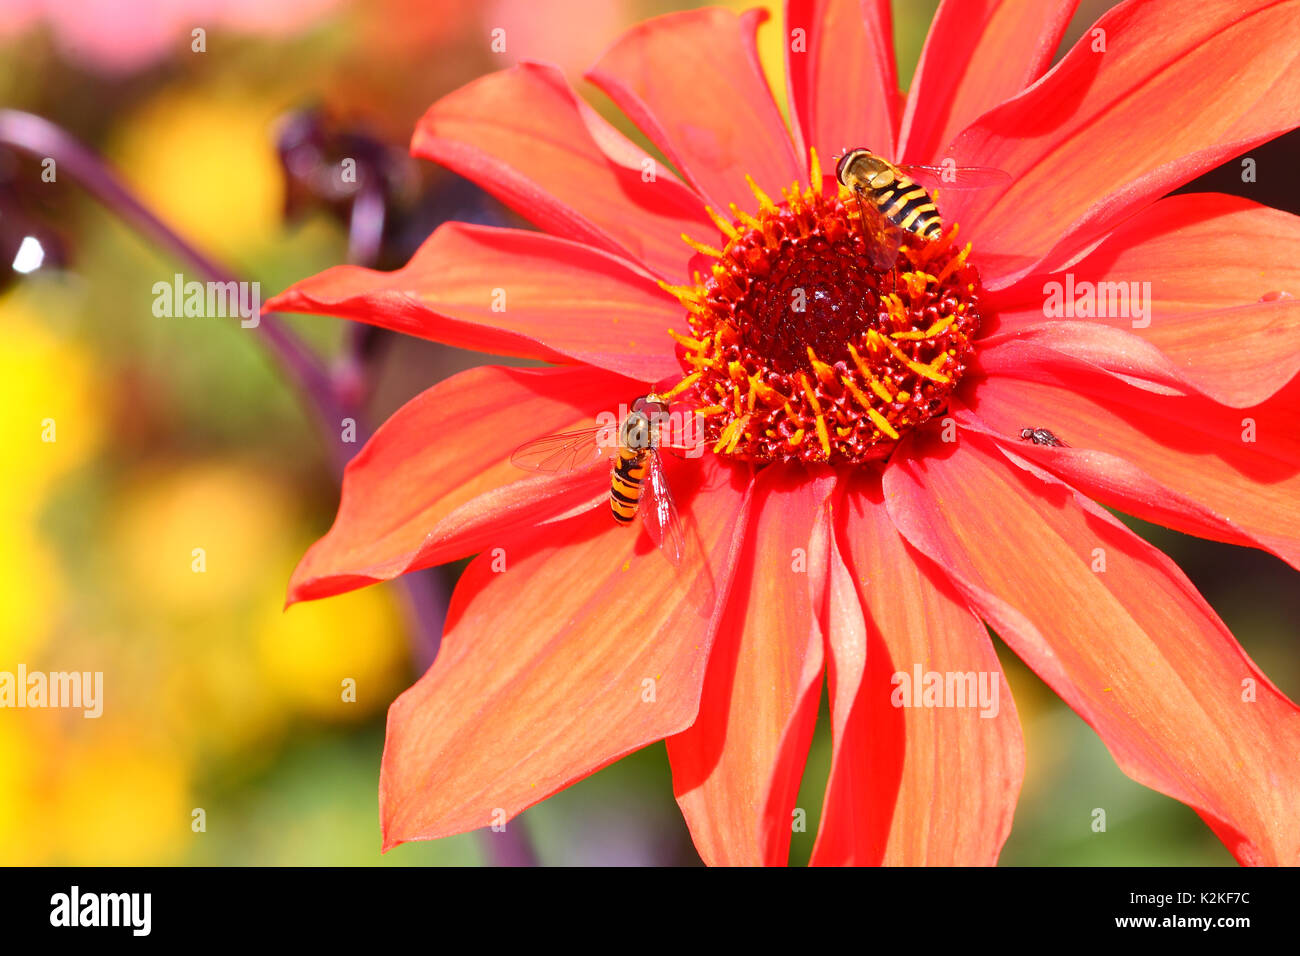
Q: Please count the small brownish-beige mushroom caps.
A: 0